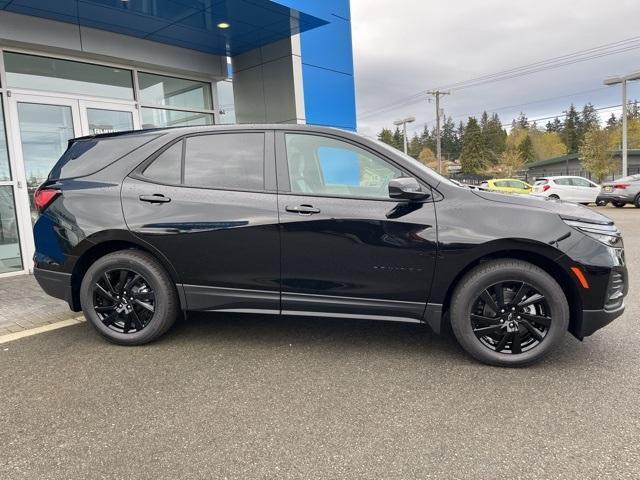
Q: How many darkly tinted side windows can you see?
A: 3